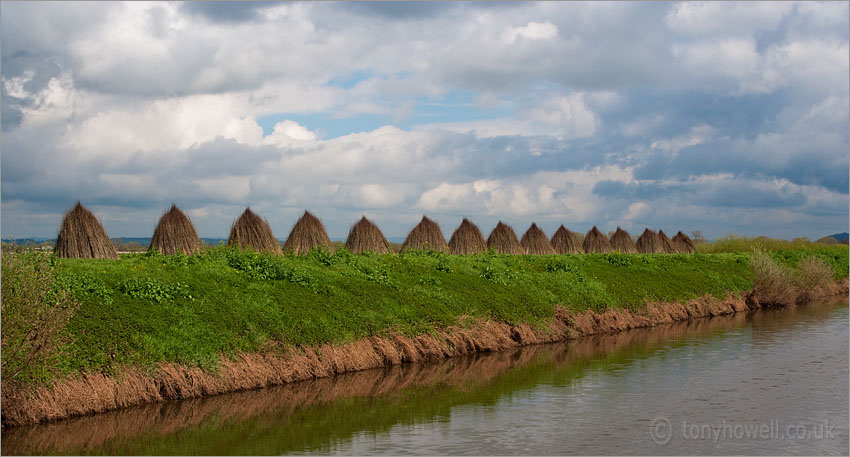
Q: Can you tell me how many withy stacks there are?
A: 15